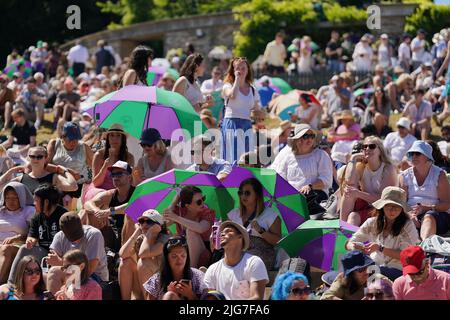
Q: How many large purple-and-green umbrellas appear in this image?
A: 4